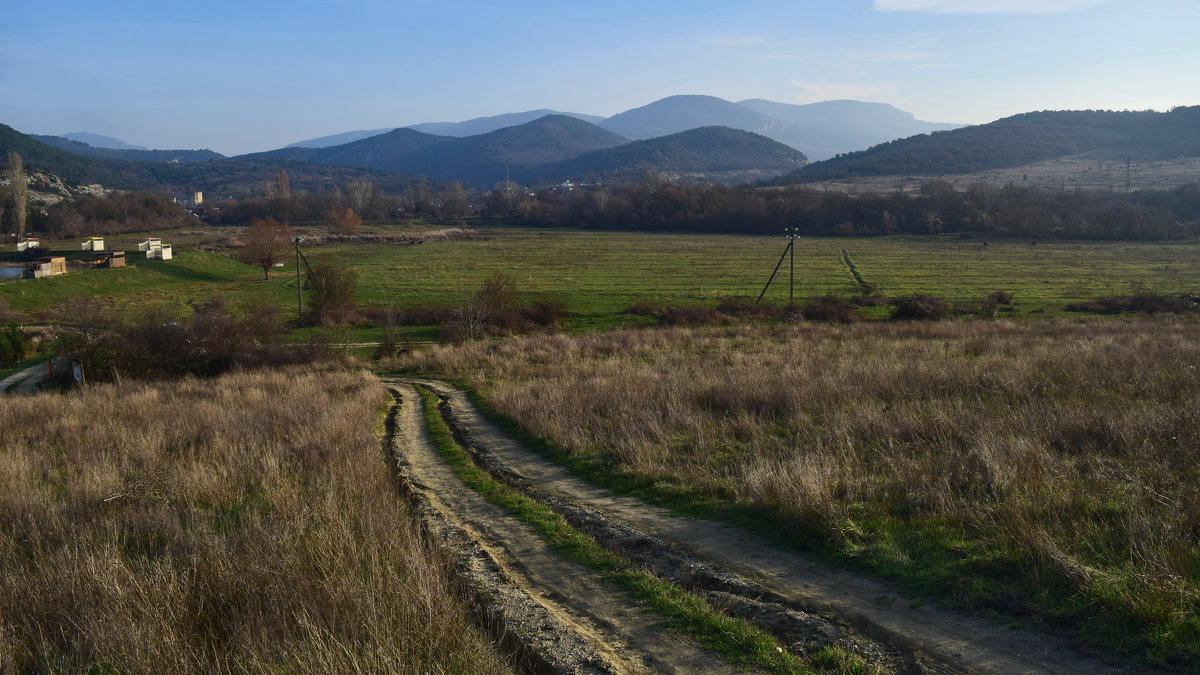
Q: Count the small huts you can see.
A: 6